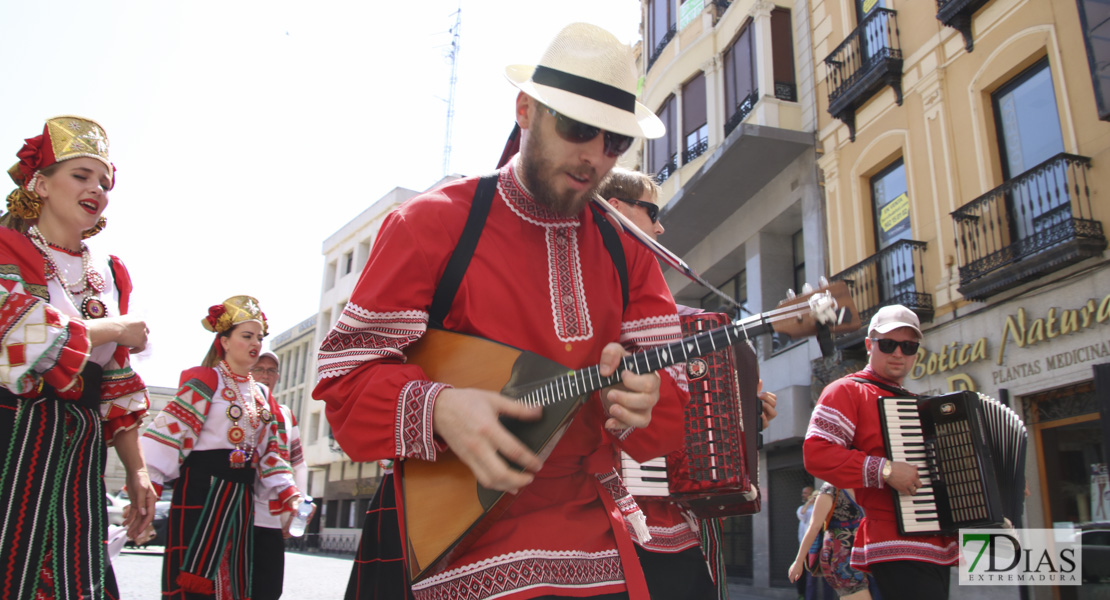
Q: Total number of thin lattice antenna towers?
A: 1